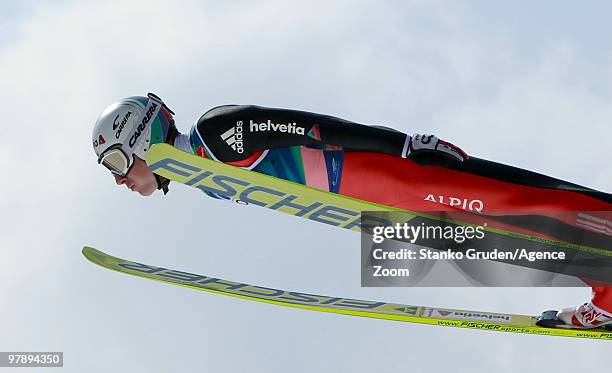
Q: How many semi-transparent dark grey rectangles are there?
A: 2